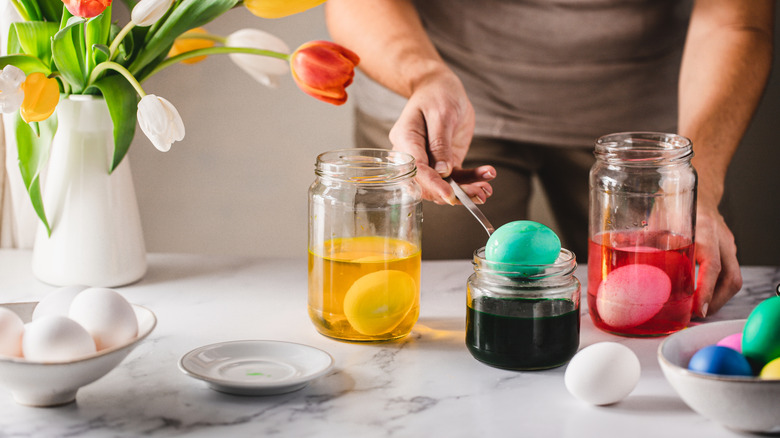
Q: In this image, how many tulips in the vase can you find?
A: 9